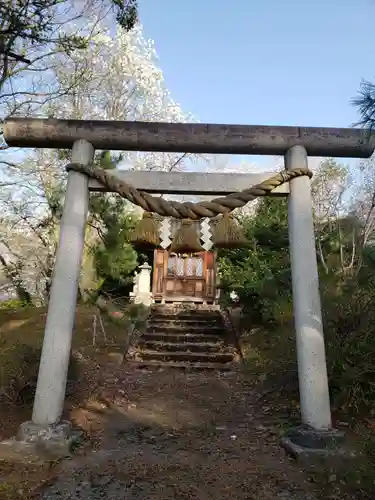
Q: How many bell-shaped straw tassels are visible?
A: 3